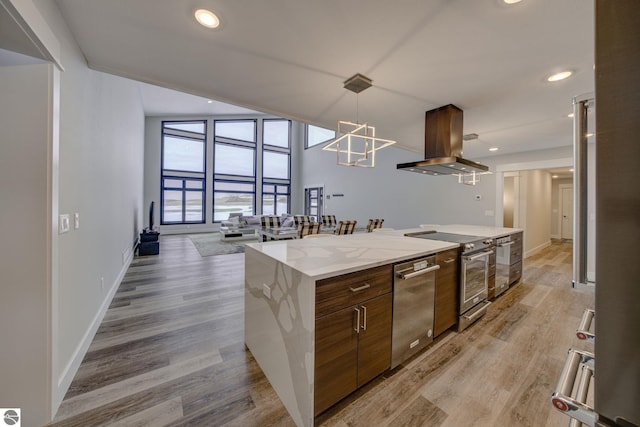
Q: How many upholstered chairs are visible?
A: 6